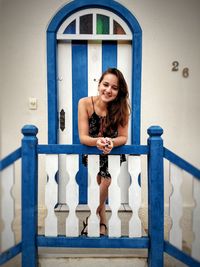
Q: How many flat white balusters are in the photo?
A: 8